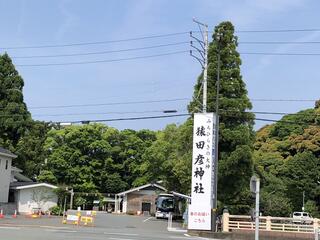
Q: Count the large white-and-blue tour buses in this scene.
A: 1